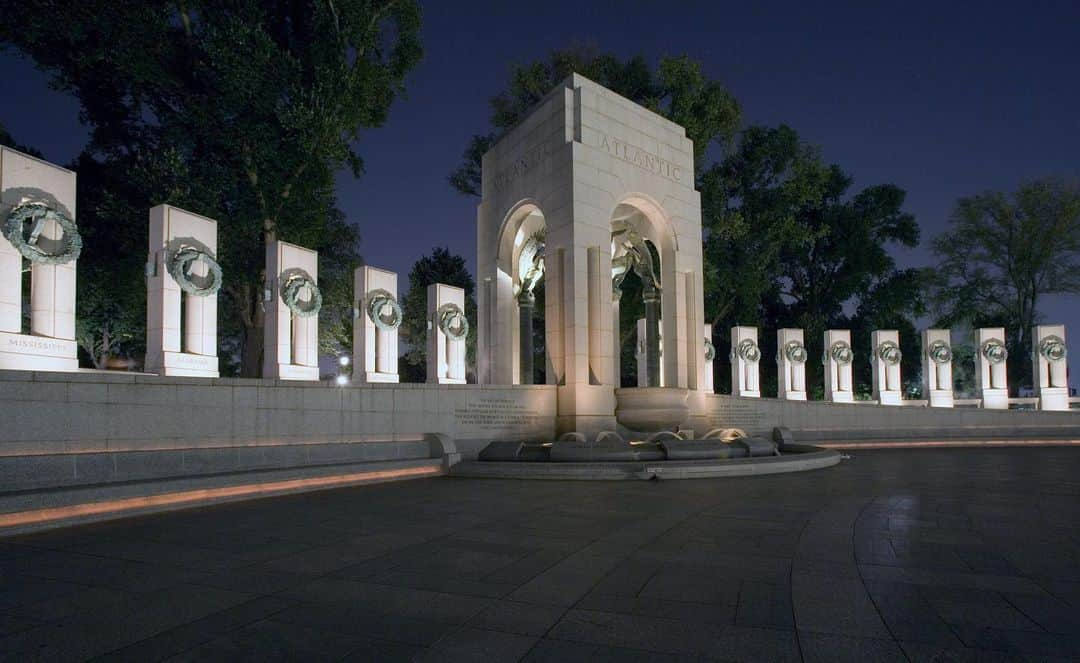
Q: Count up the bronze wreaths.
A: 13